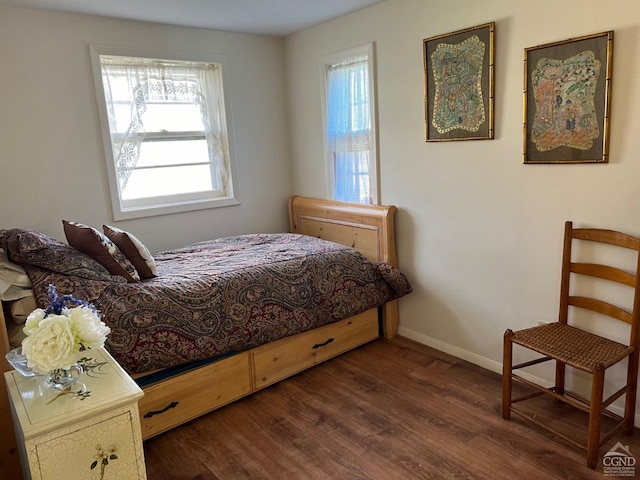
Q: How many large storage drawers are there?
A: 2